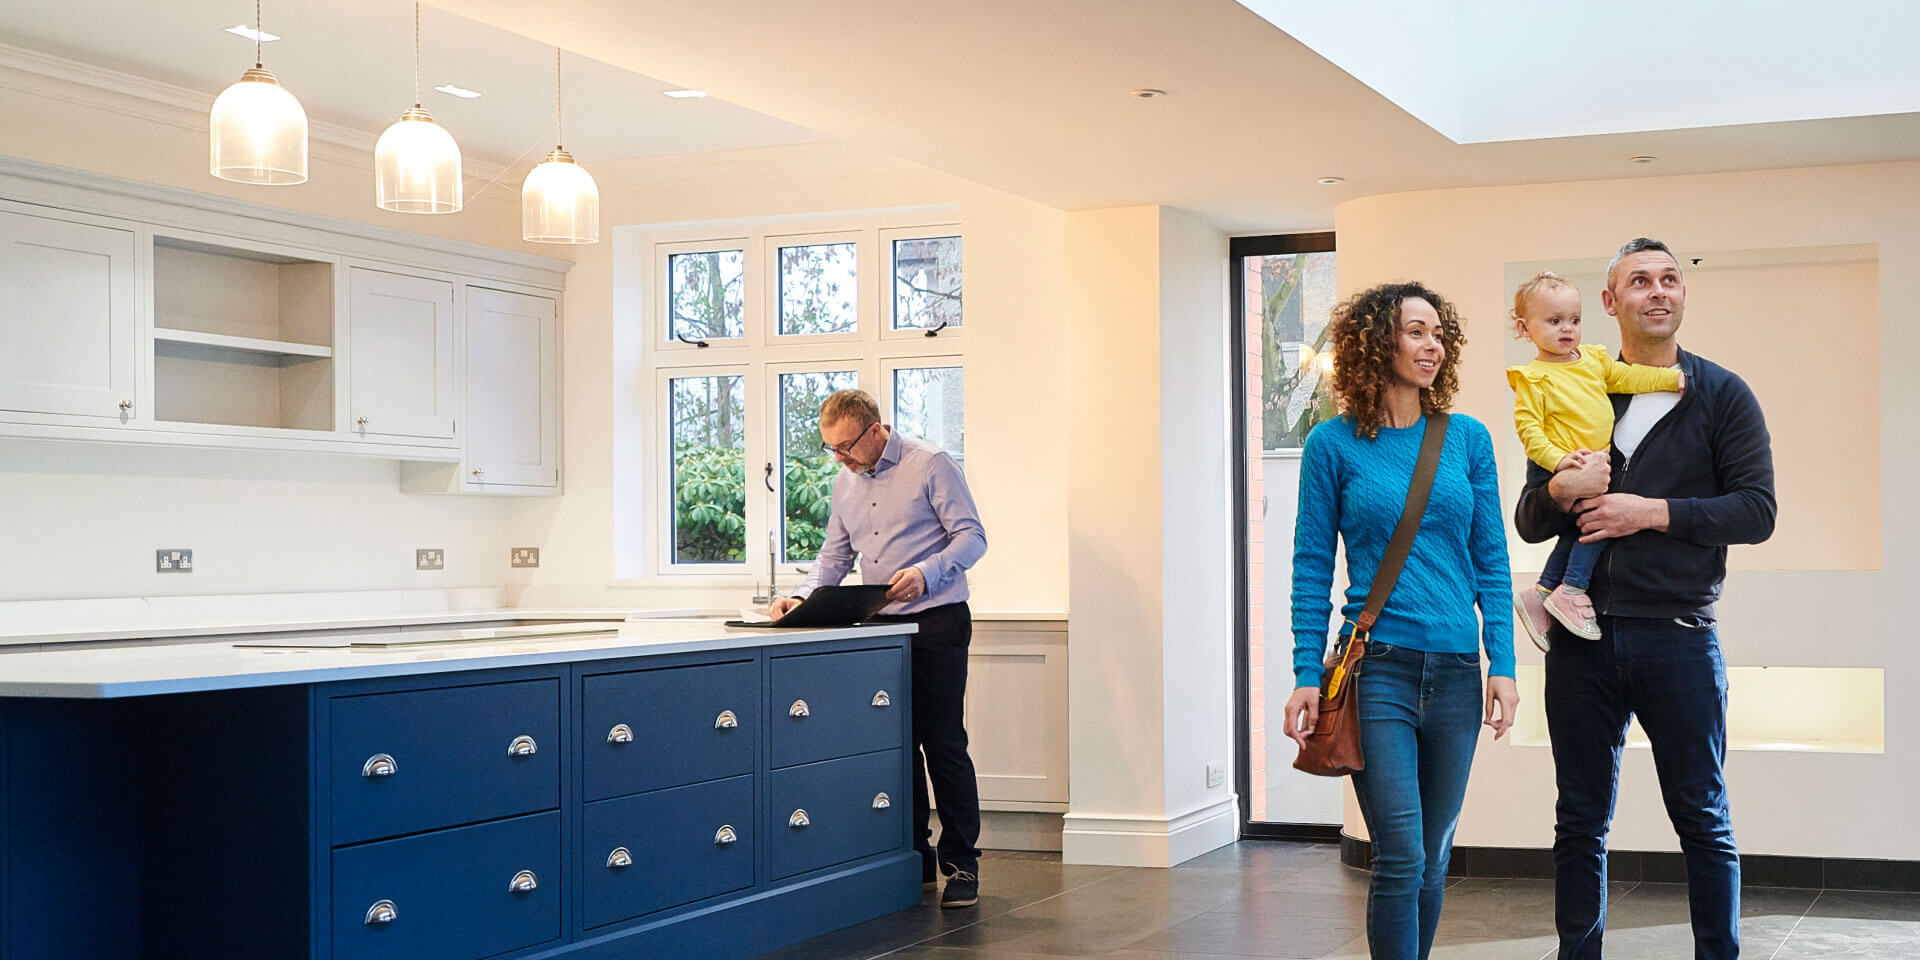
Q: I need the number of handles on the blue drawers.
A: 12